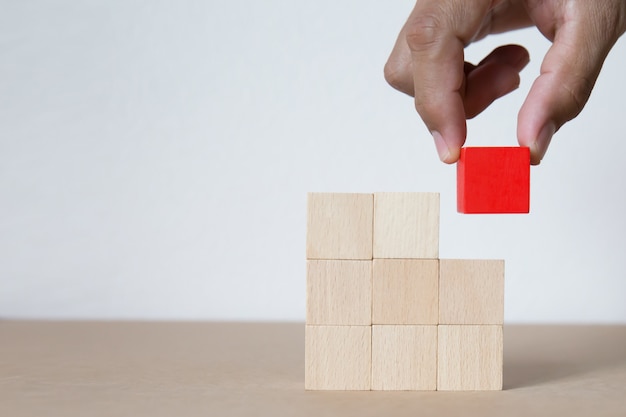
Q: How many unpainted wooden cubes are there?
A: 8